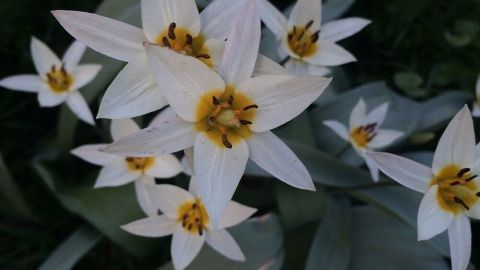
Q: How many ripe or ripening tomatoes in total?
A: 0